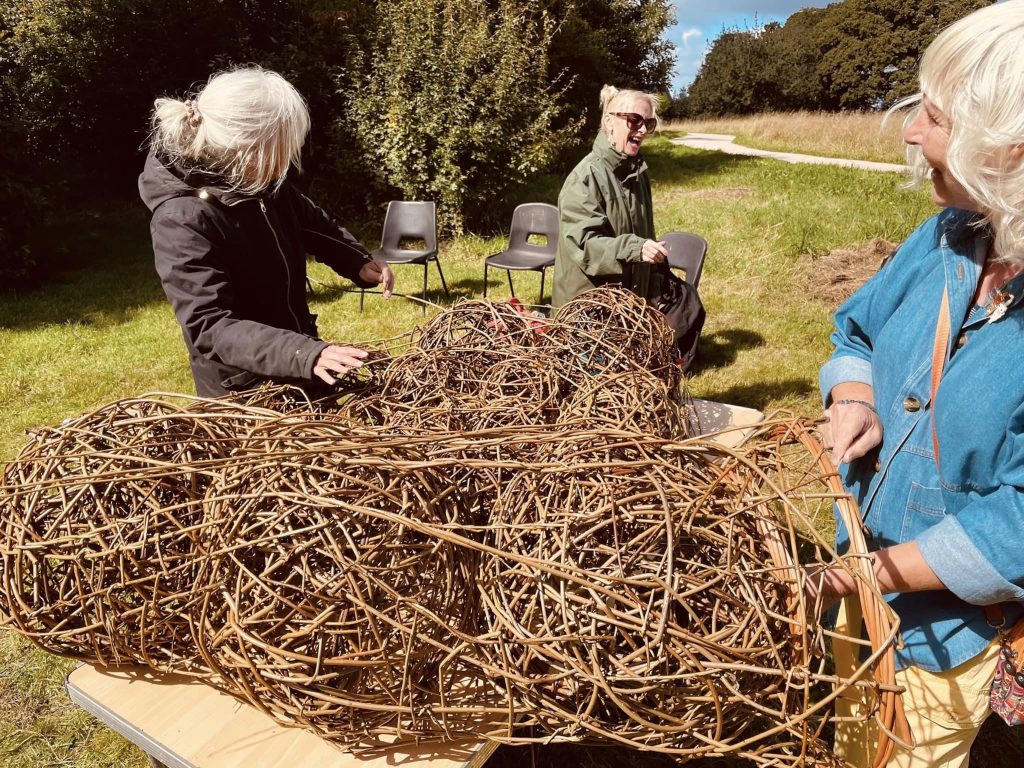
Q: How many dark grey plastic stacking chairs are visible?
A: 3